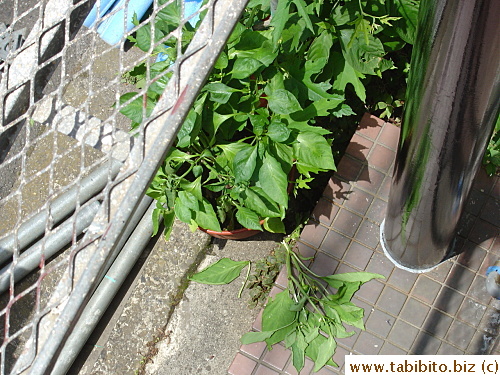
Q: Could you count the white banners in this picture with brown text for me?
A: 1